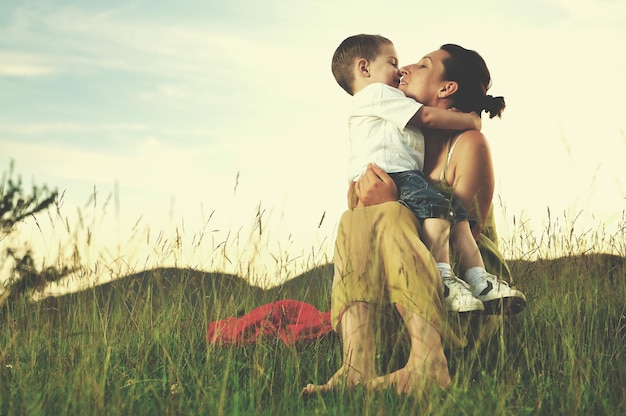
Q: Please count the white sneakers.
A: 2